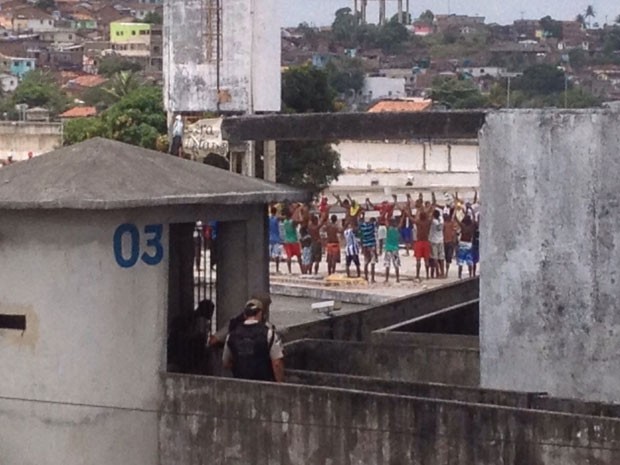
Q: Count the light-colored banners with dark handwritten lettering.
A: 1